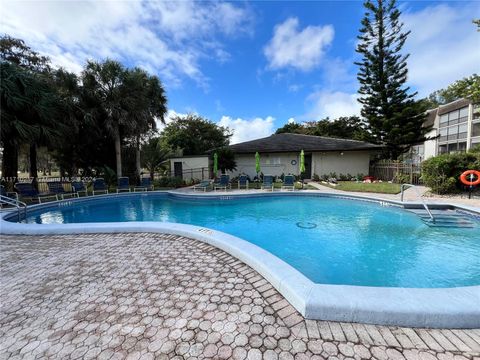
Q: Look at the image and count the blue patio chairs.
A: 12